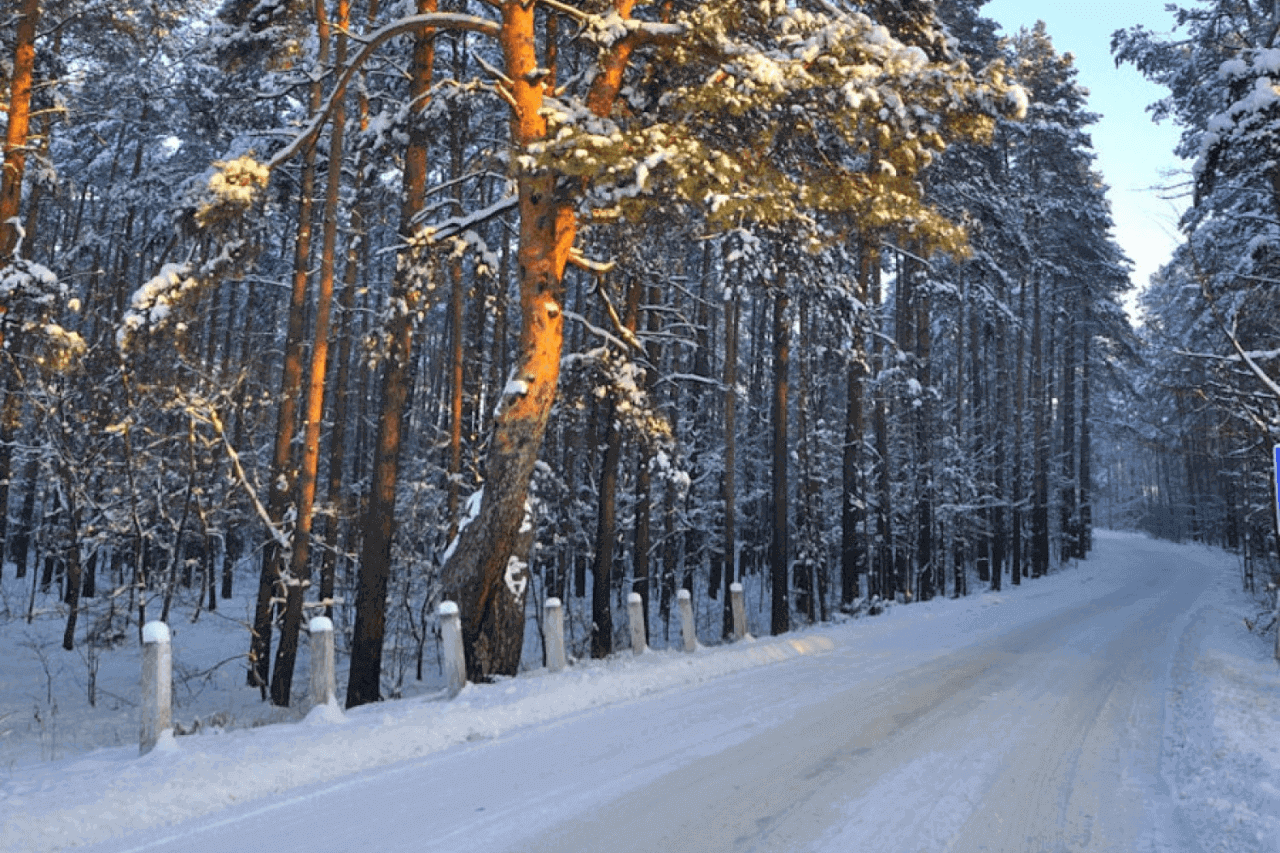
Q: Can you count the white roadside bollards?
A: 7